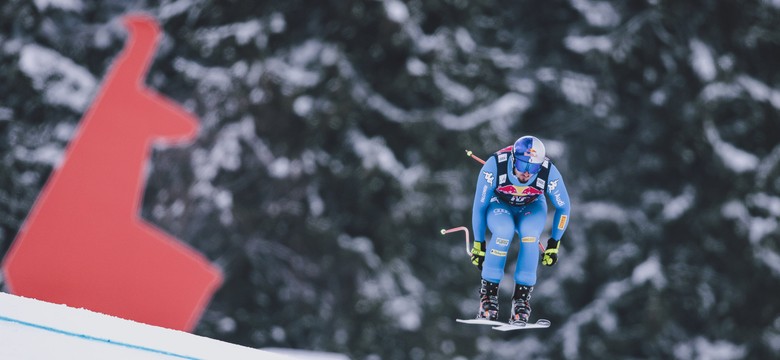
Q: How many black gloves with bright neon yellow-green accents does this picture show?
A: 2